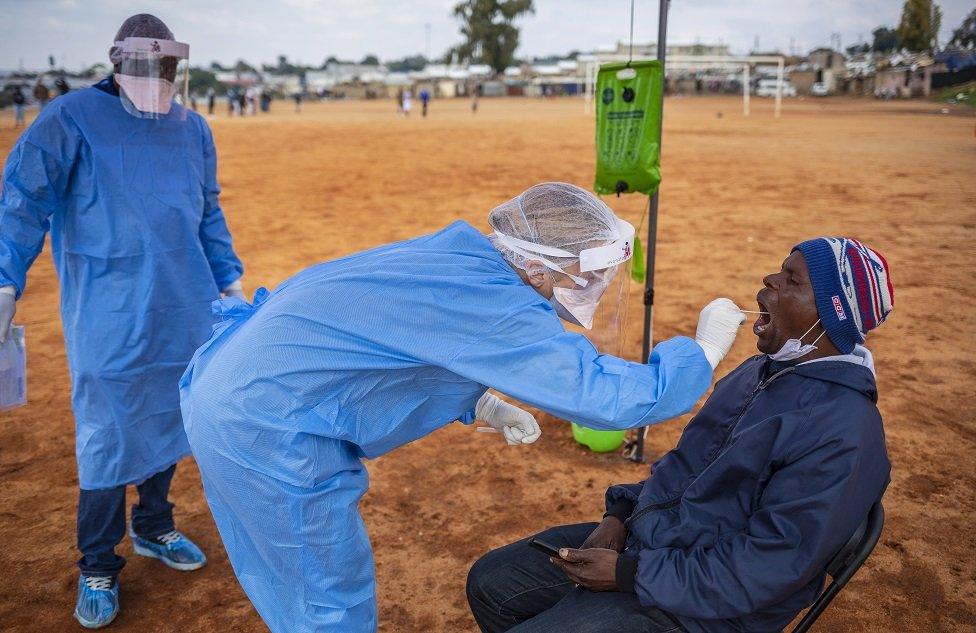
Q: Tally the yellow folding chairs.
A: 0